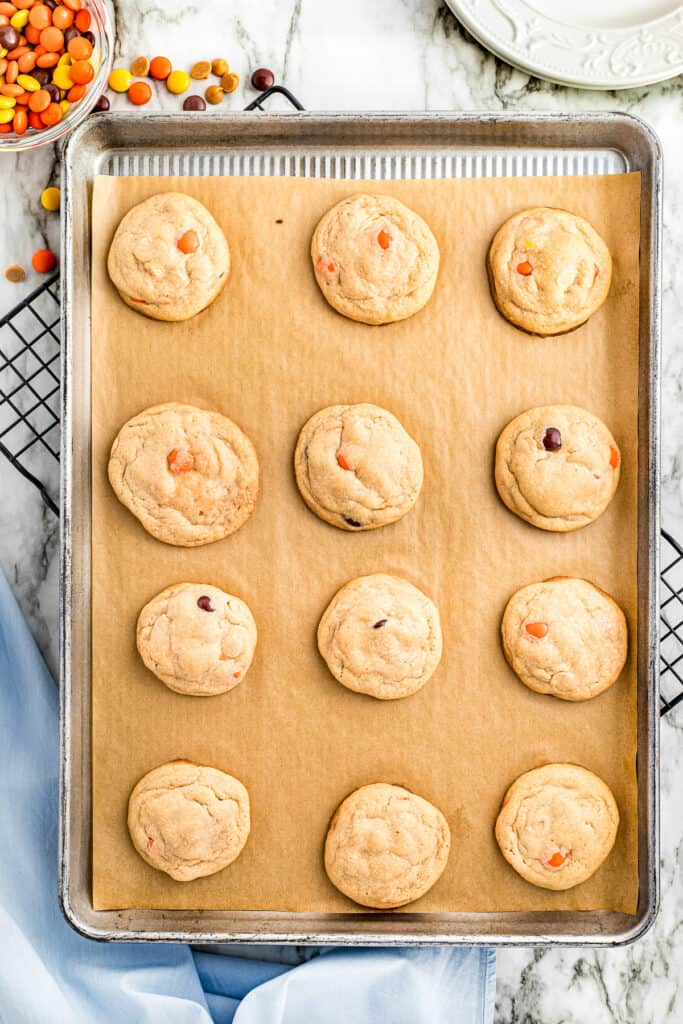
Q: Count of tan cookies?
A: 12